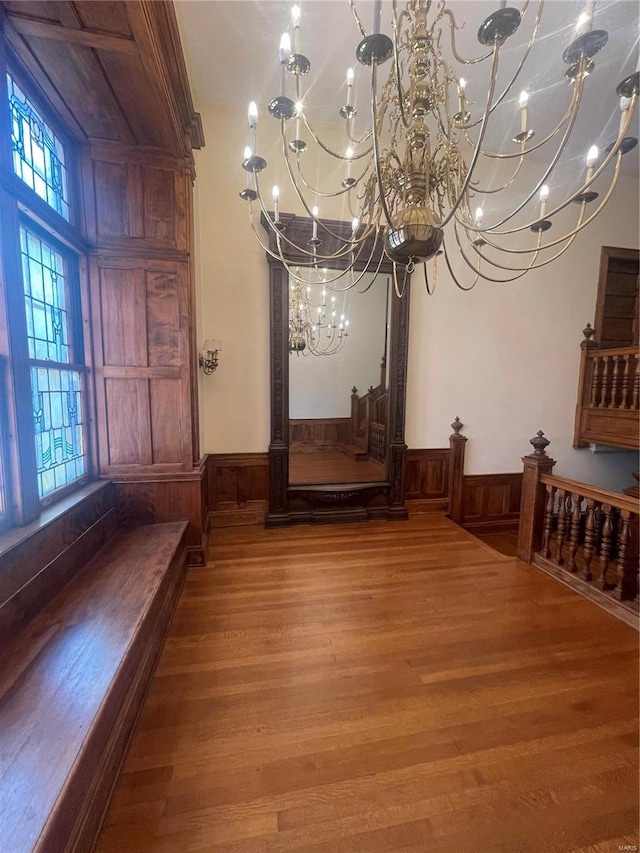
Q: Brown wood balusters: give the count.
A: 11